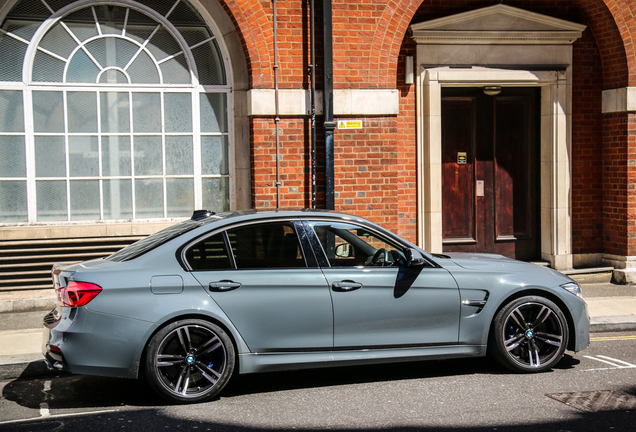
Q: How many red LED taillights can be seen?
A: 1